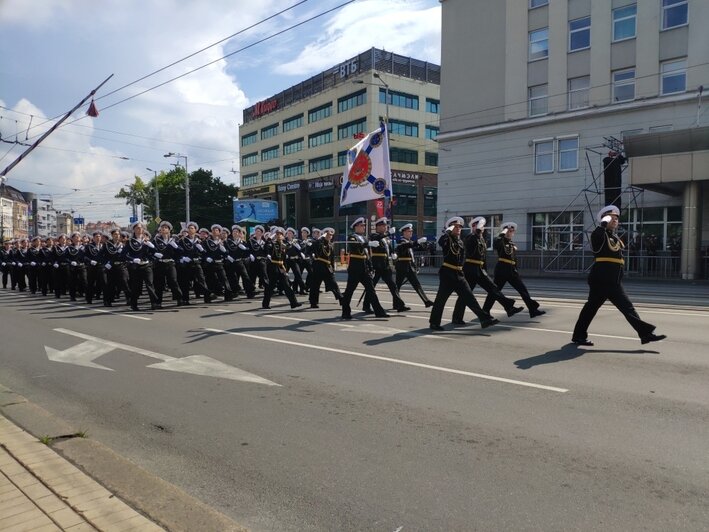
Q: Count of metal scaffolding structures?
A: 1